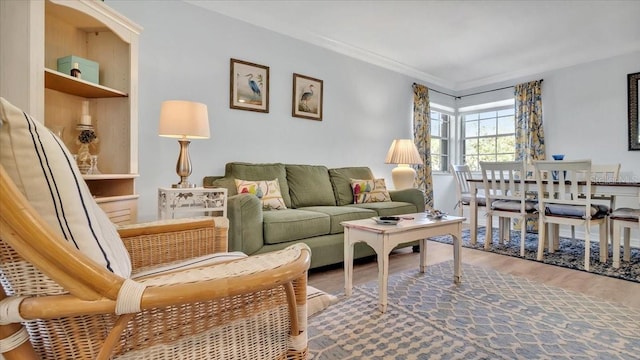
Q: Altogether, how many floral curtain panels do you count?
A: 2